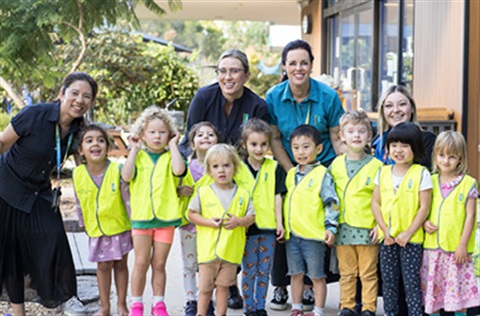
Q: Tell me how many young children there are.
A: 9